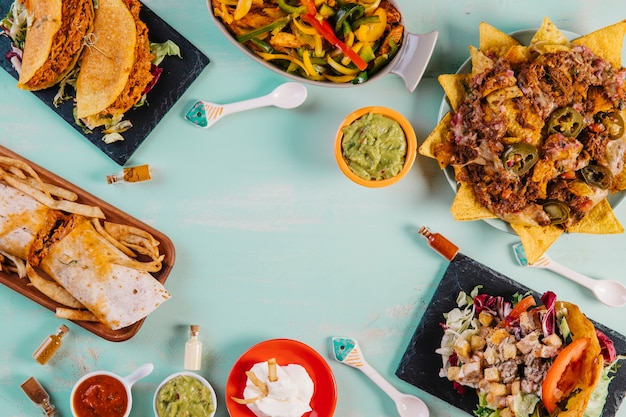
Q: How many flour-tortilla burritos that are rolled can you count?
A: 2